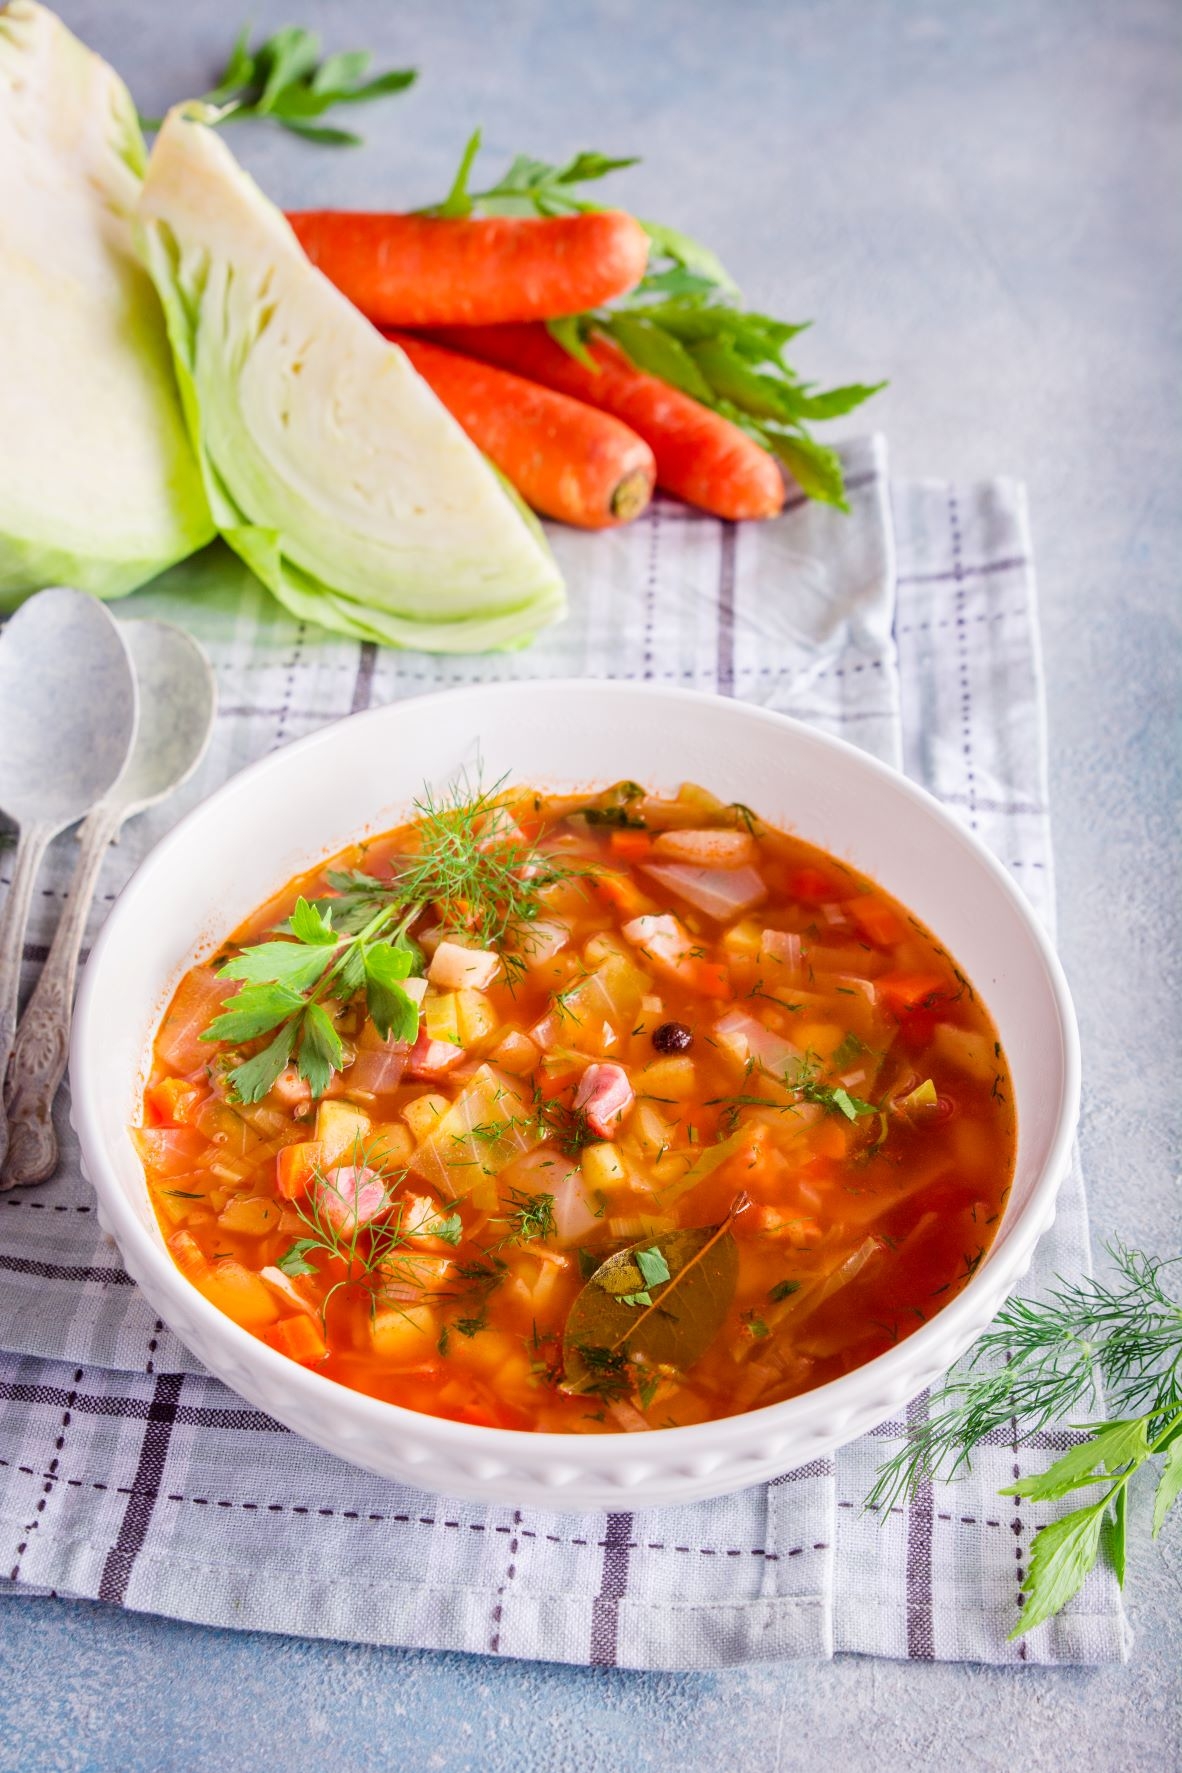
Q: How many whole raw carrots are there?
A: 3